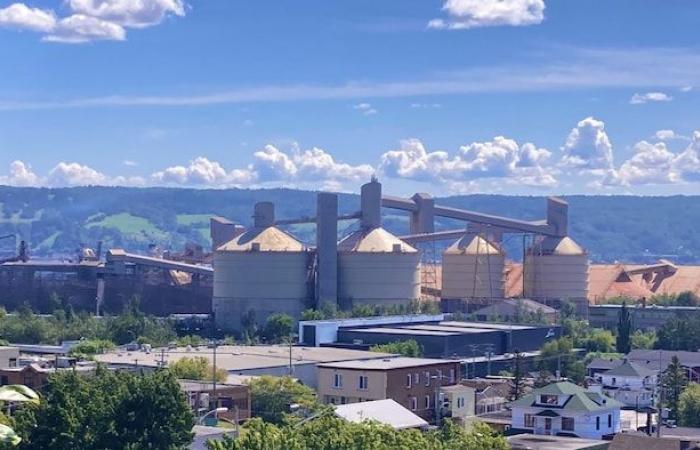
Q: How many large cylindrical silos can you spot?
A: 4